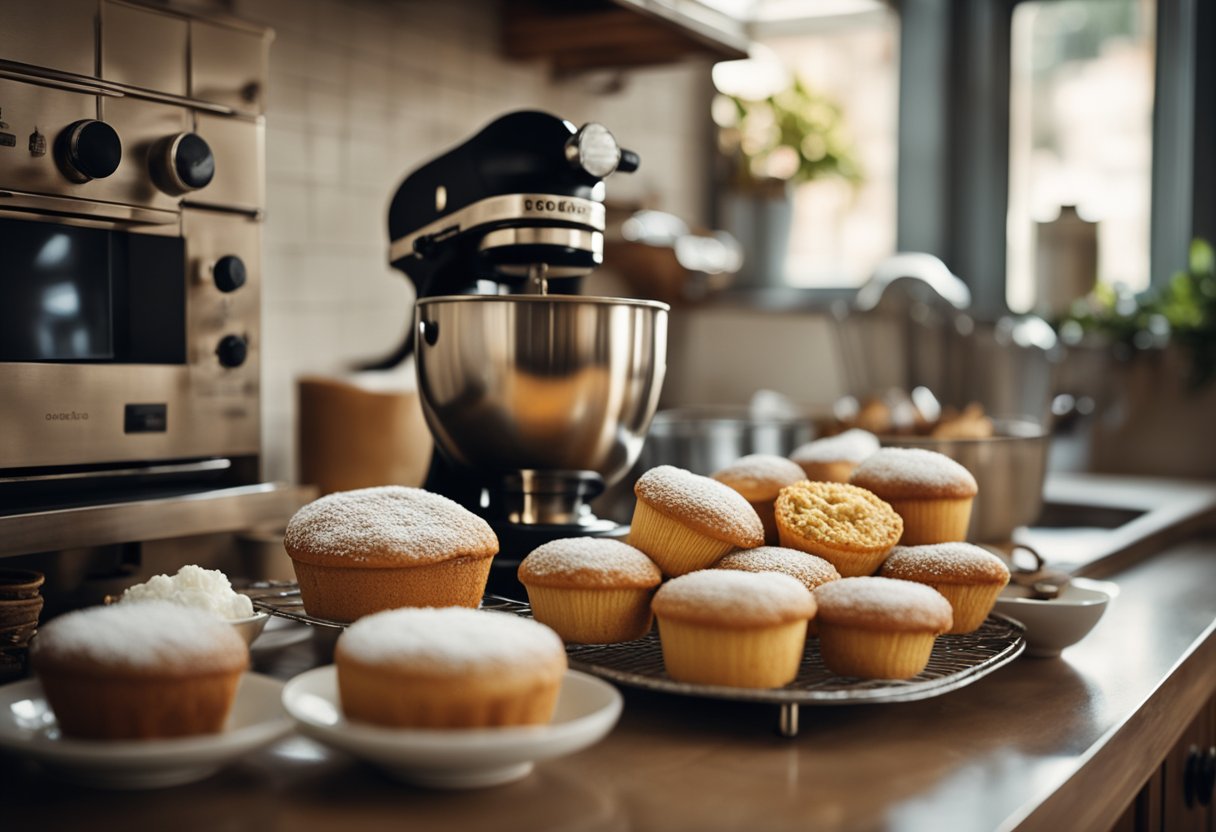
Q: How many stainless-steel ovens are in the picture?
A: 1